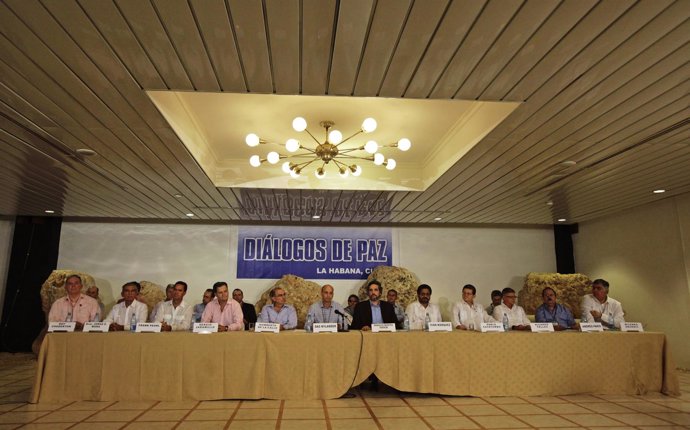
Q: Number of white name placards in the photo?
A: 12